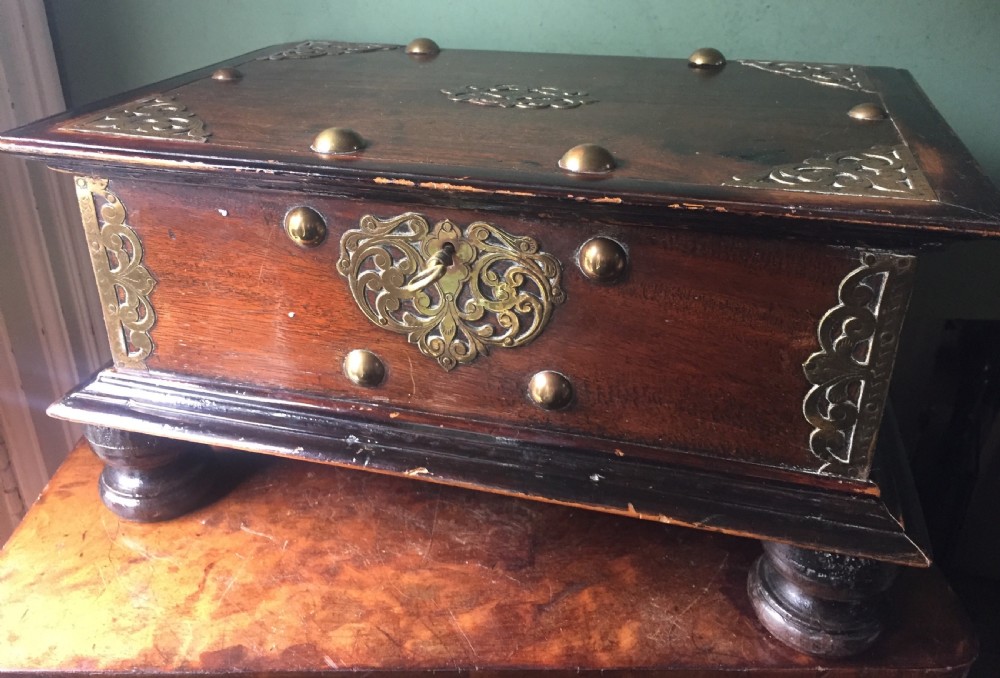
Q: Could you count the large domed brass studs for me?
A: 10